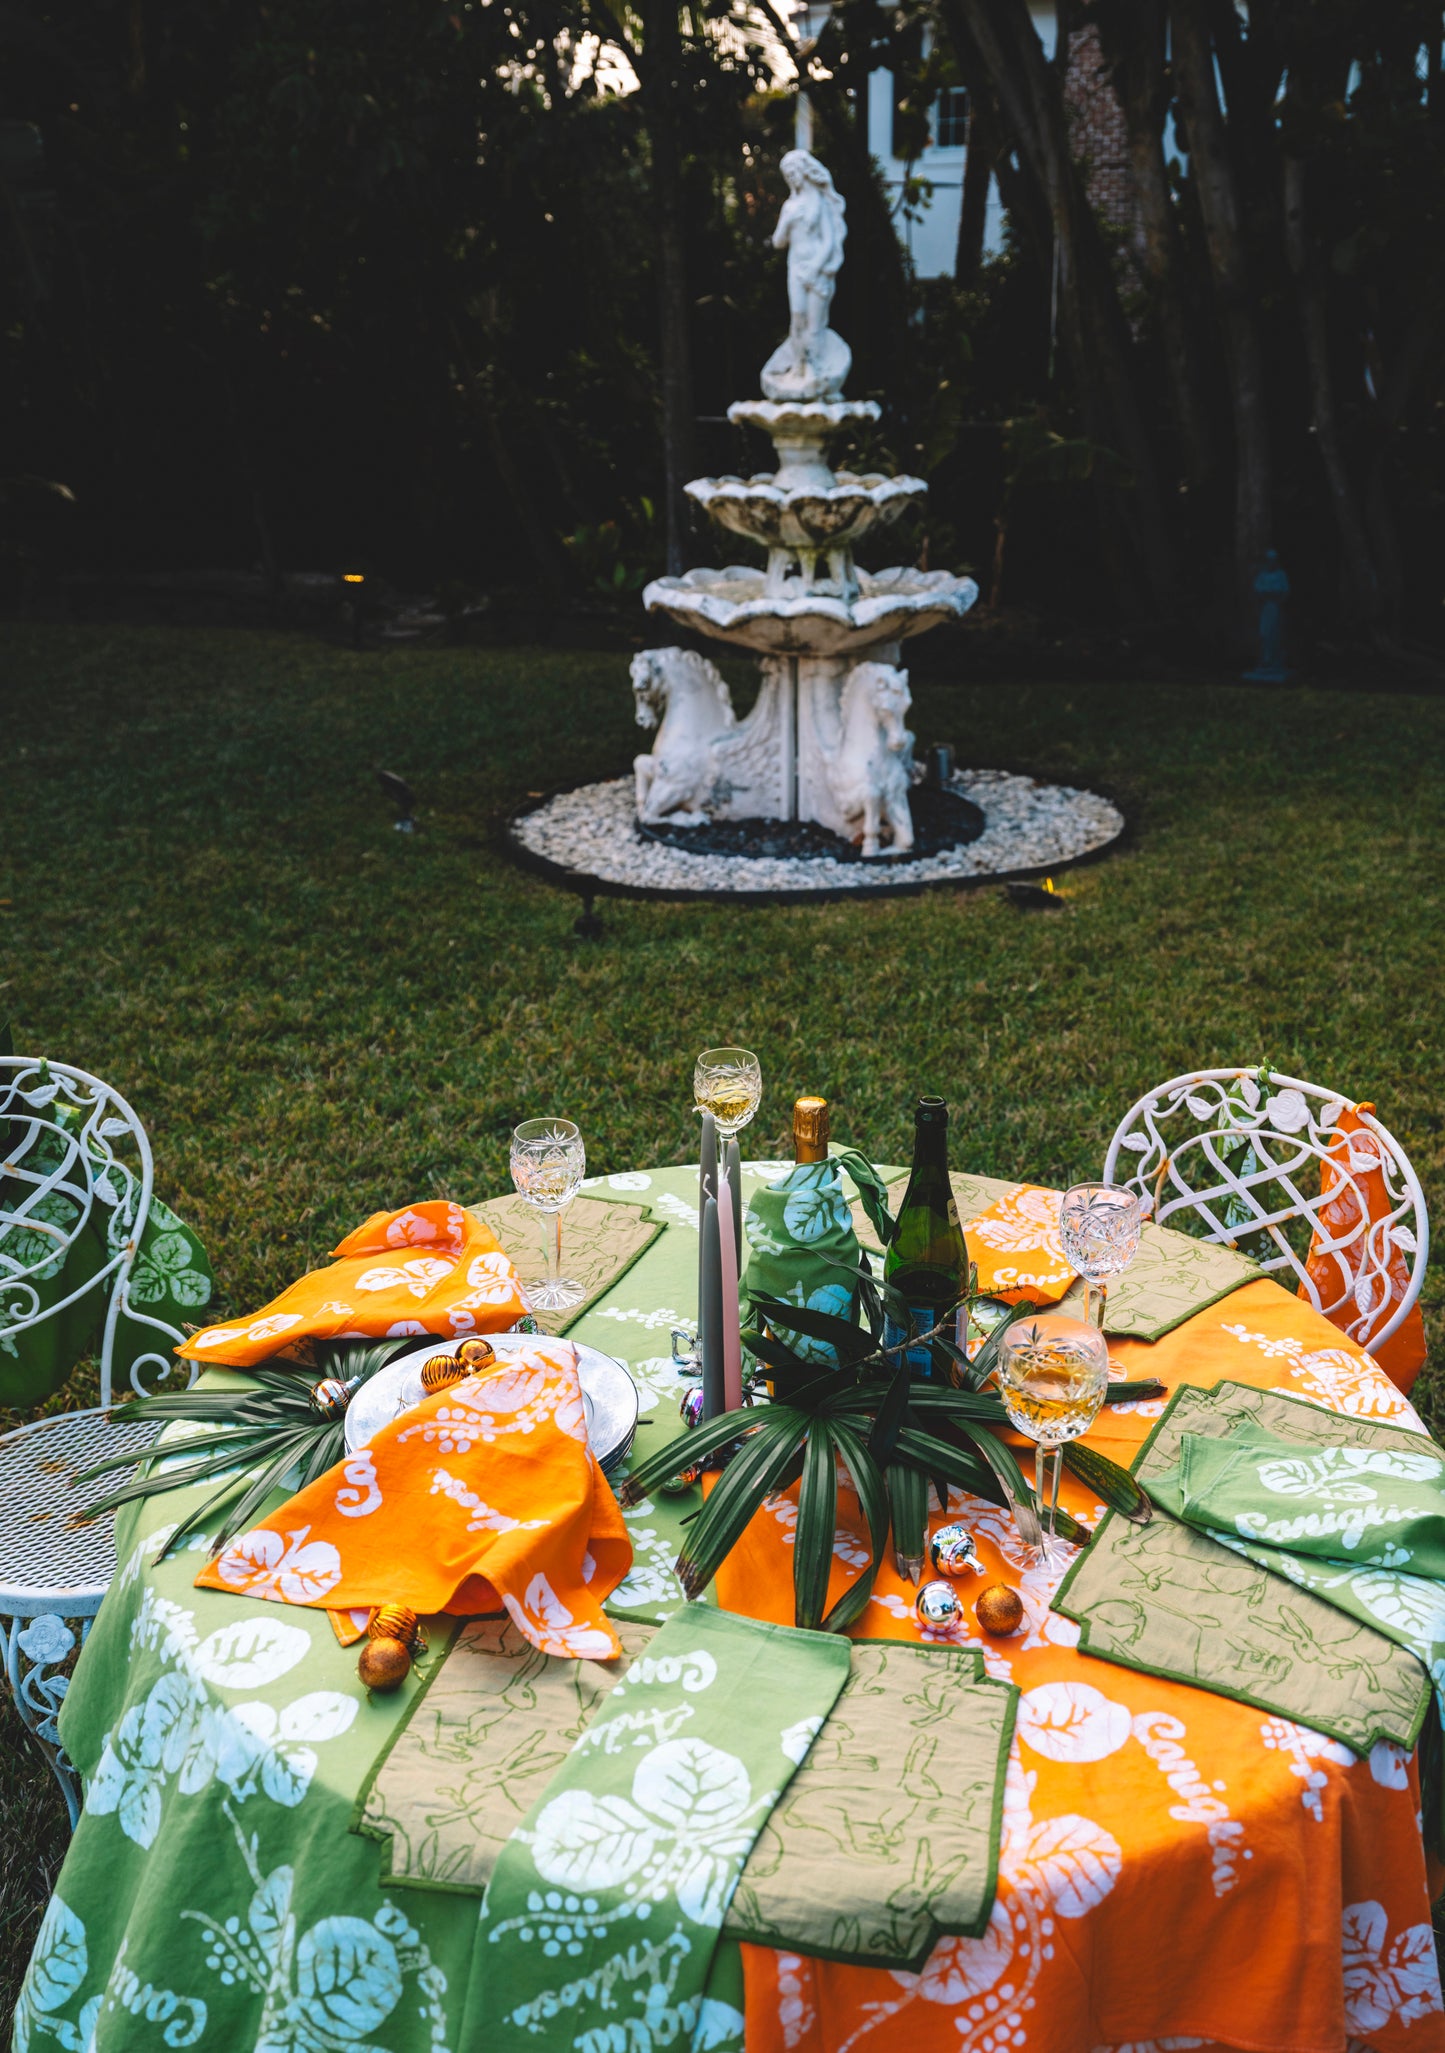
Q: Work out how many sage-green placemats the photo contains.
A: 4